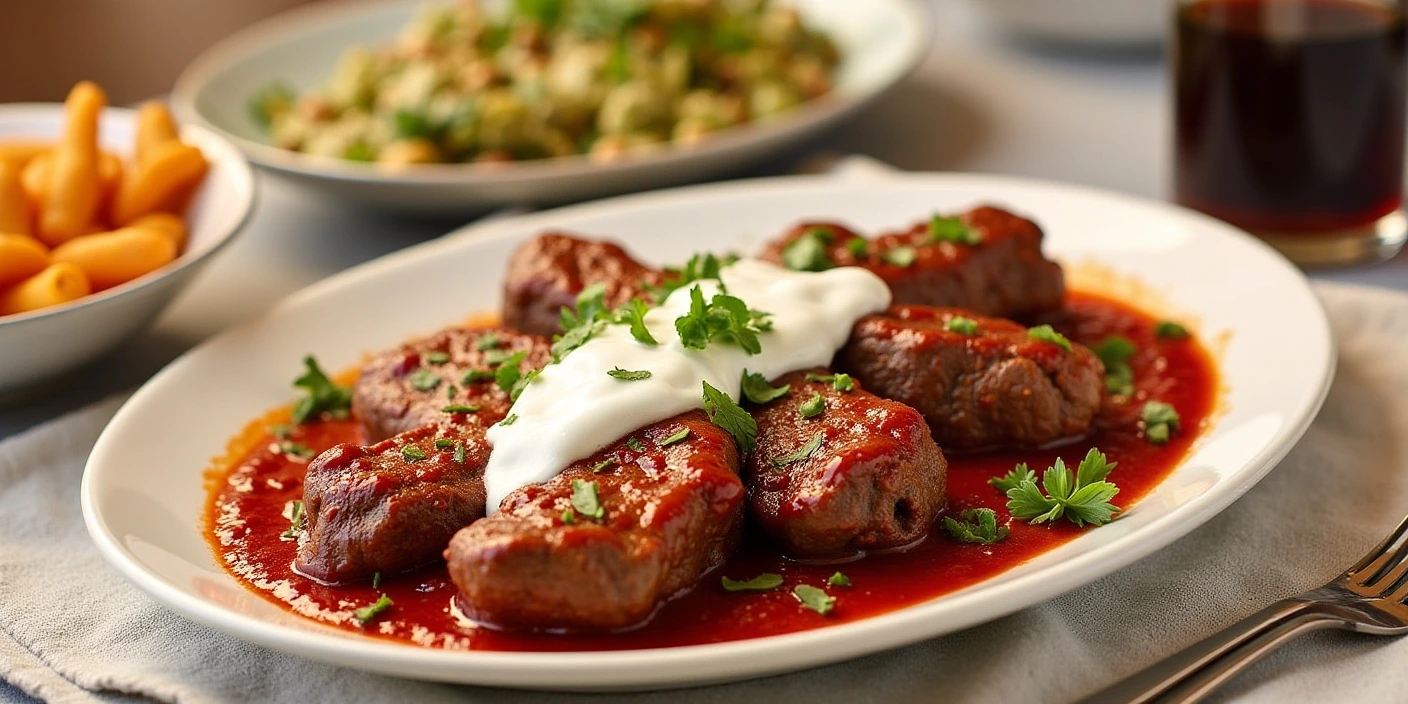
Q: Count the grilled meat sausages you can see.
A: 7